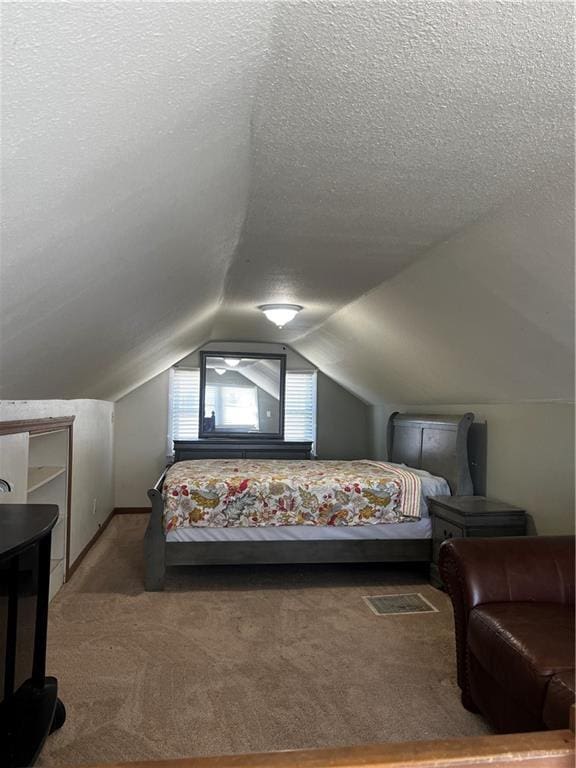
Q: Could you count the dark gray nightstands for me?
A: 1